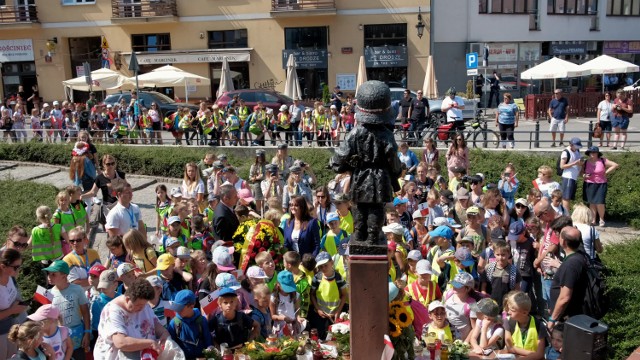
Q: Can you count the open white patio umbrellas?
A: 4